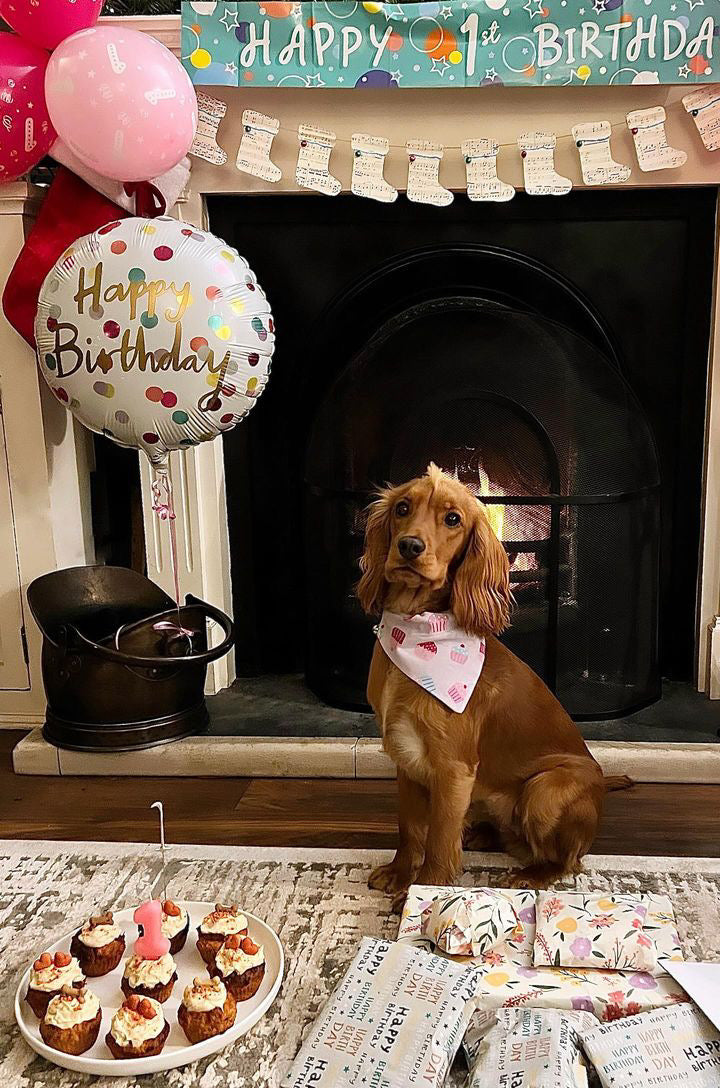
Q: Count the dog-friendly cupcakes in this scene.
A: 9